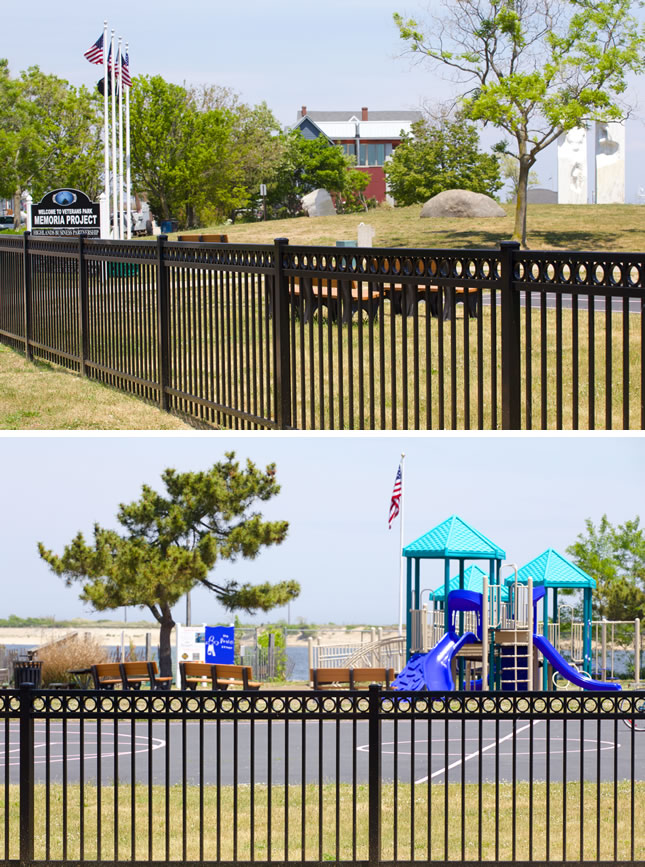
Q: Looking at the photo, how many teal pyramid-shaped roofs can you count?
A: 3